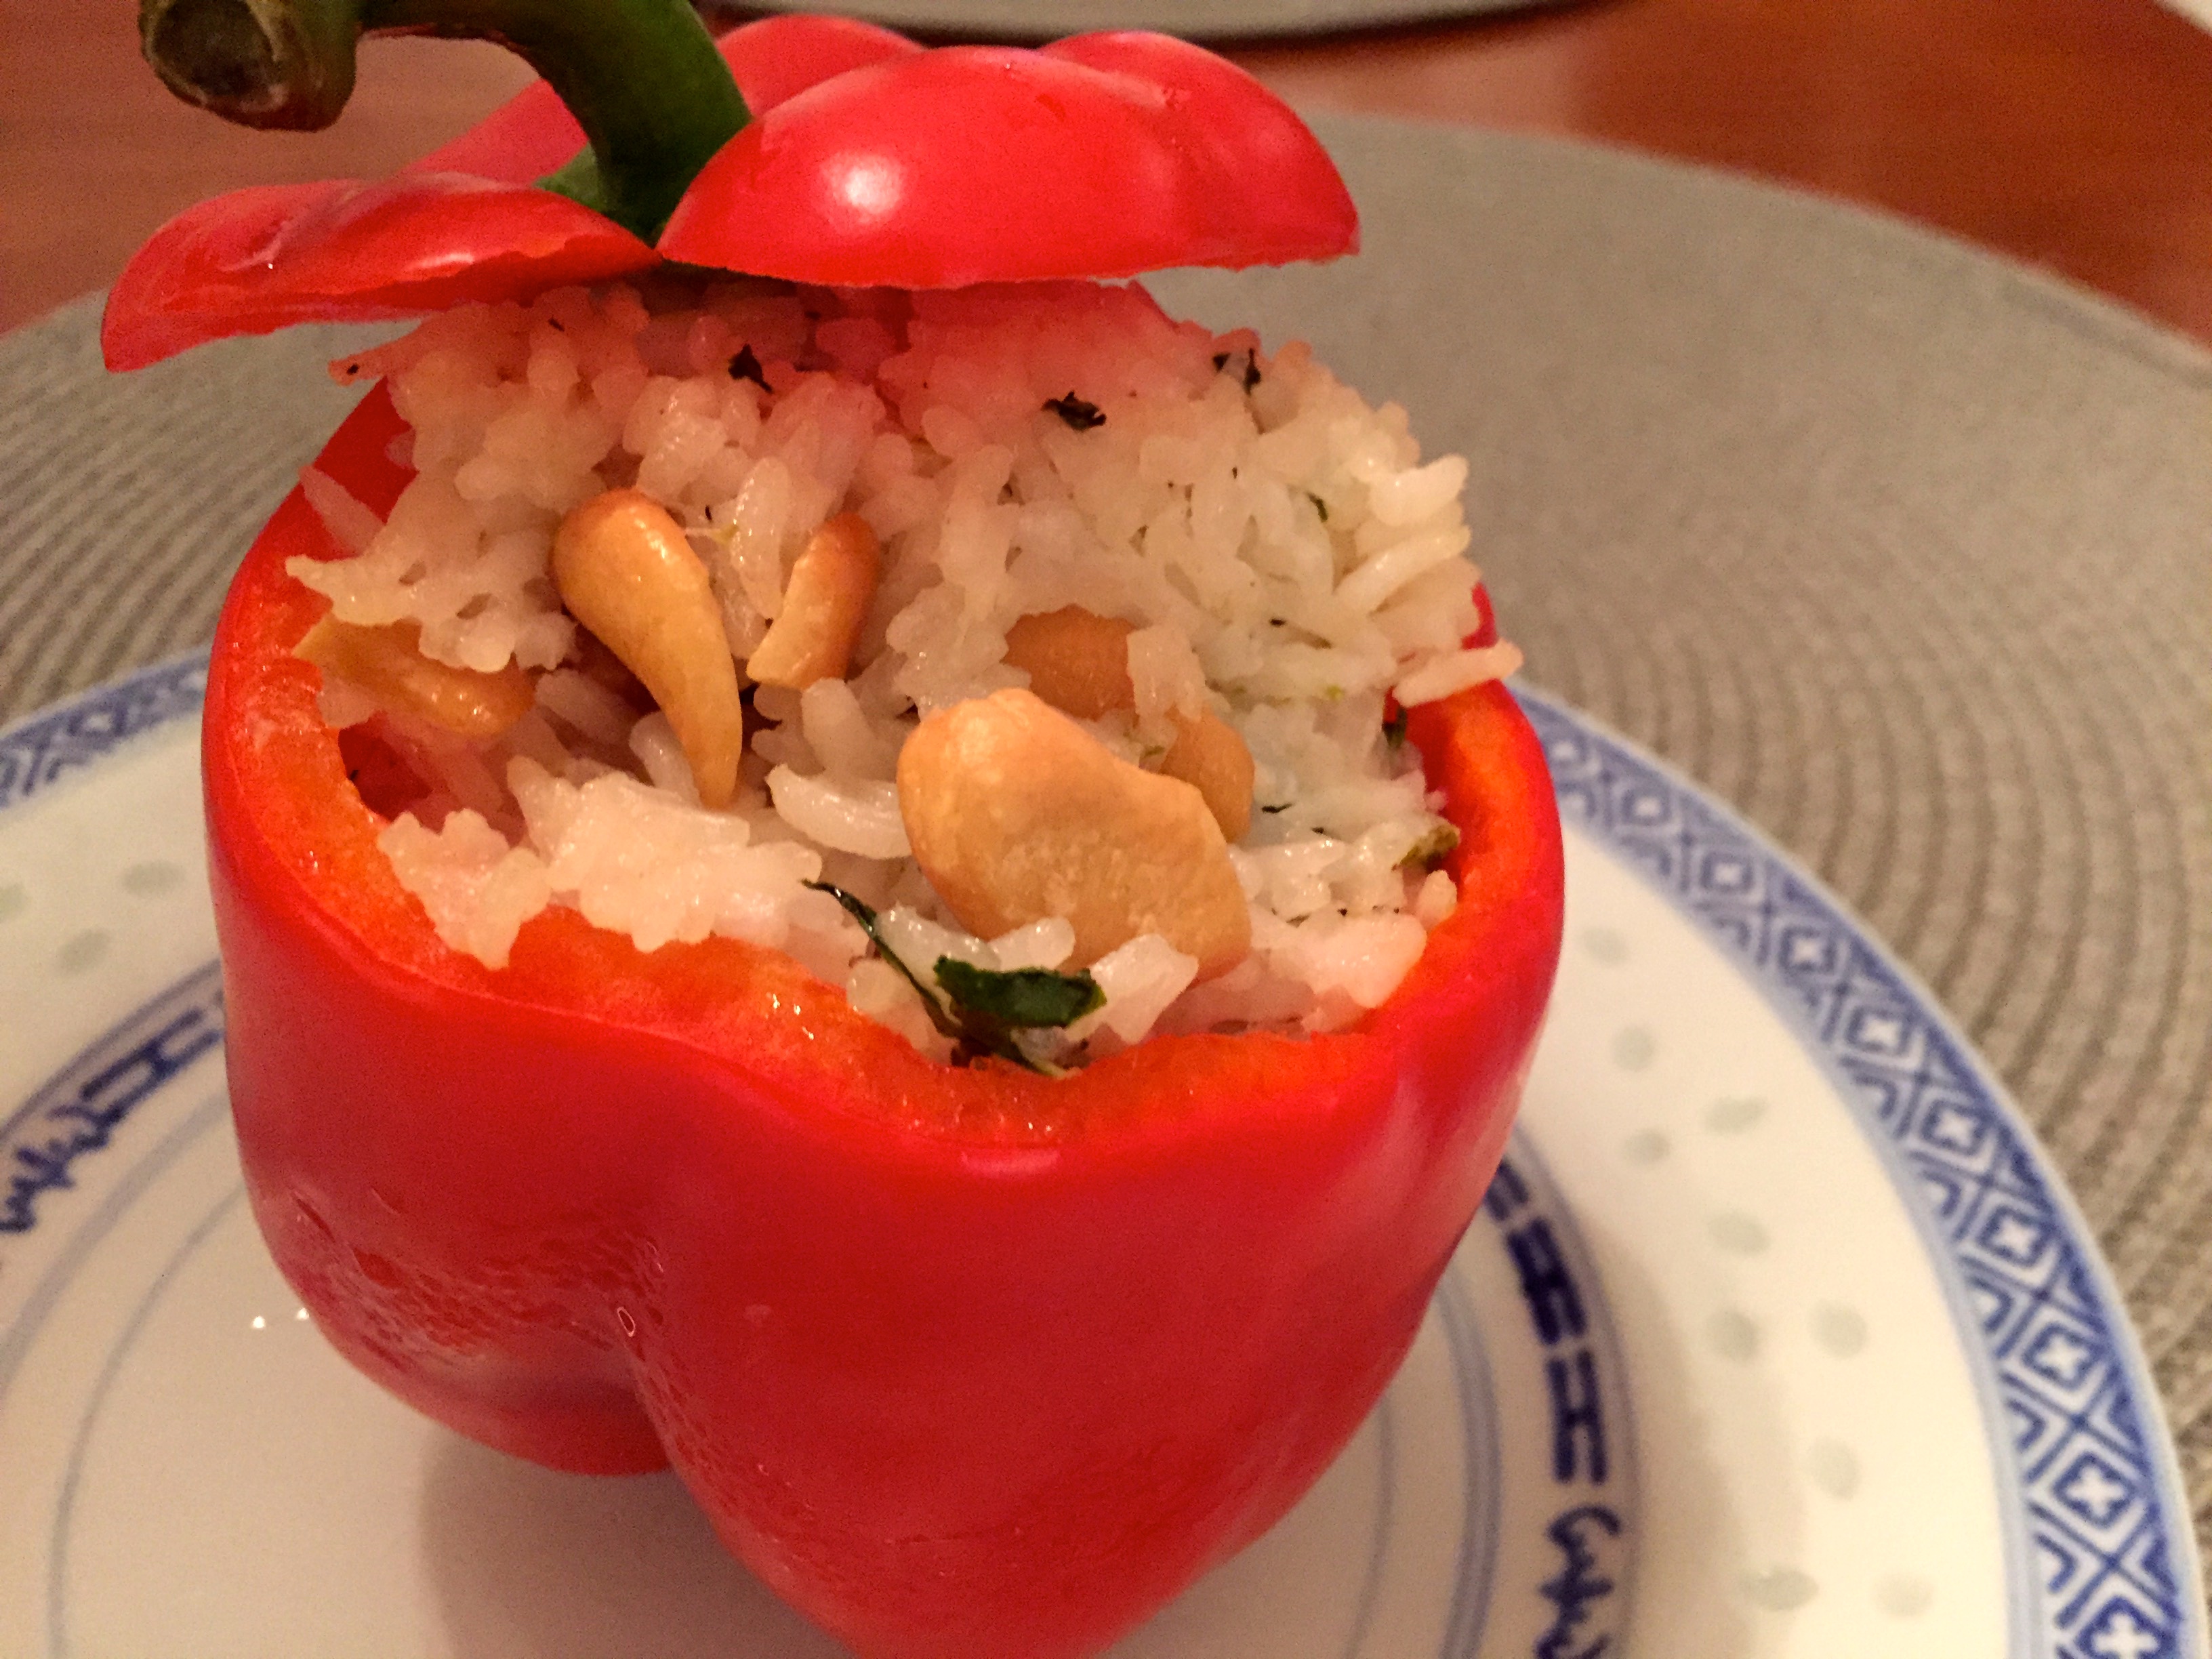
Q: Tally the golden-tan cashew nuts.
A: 6